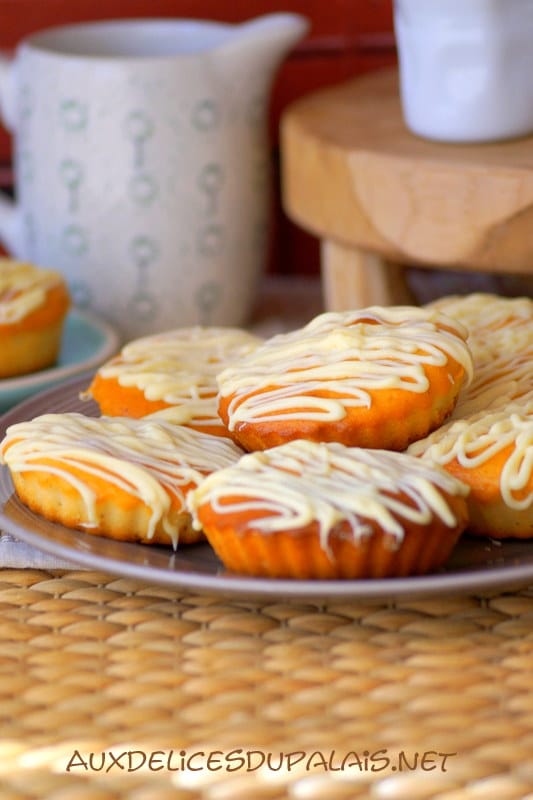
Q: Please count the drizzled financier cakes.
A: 7